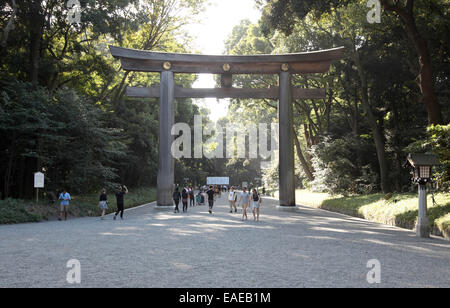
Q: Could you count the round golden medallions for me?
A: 3